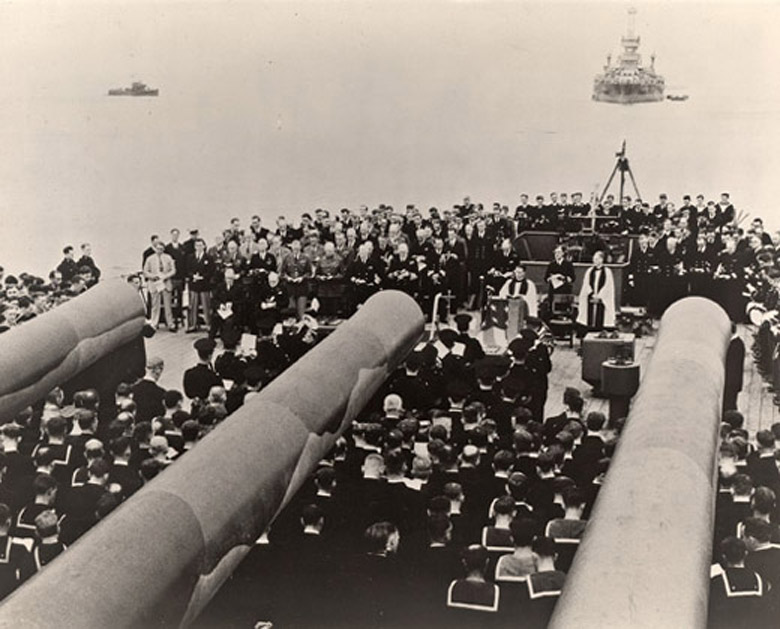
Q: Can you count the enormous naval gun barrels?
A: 3